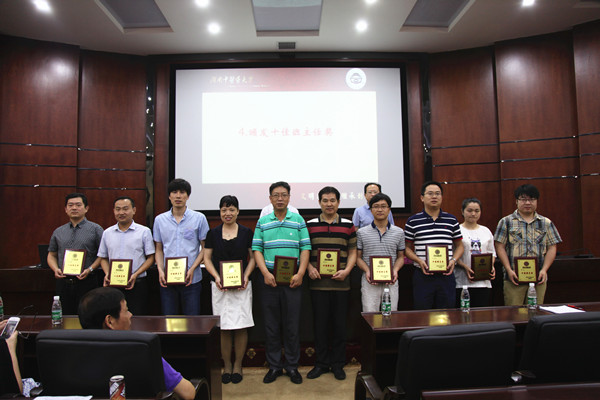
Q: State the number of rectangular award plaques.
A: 10